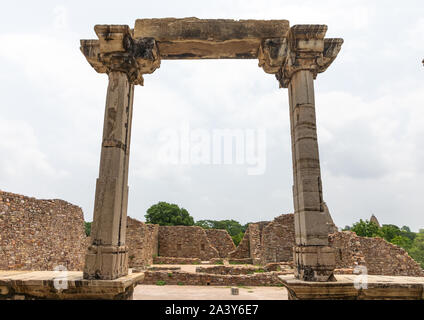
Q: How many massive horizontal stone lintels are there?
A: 1